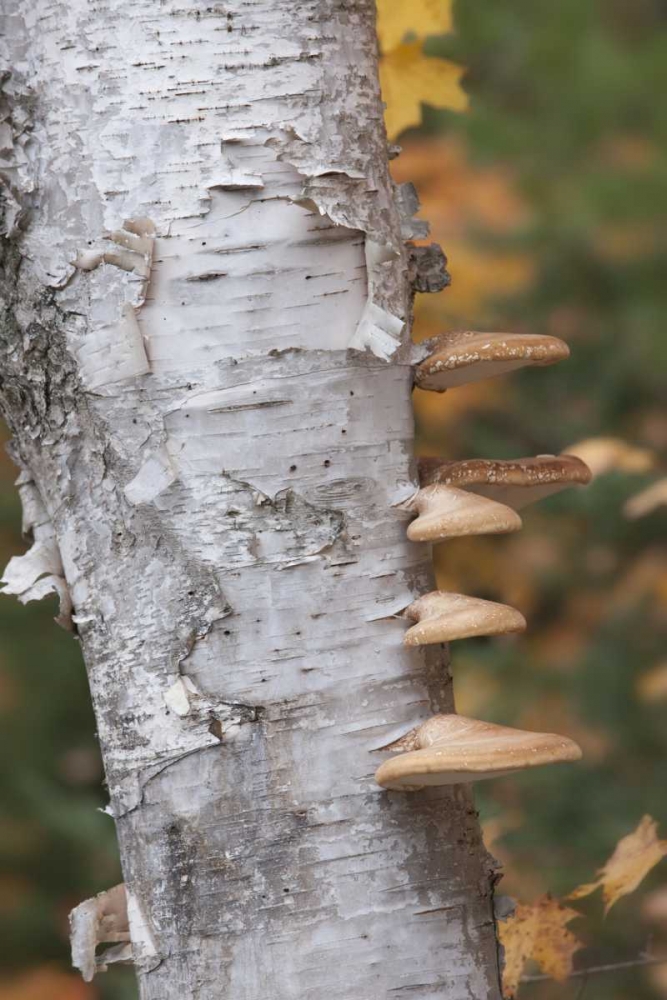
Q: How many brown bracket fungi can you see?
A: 5